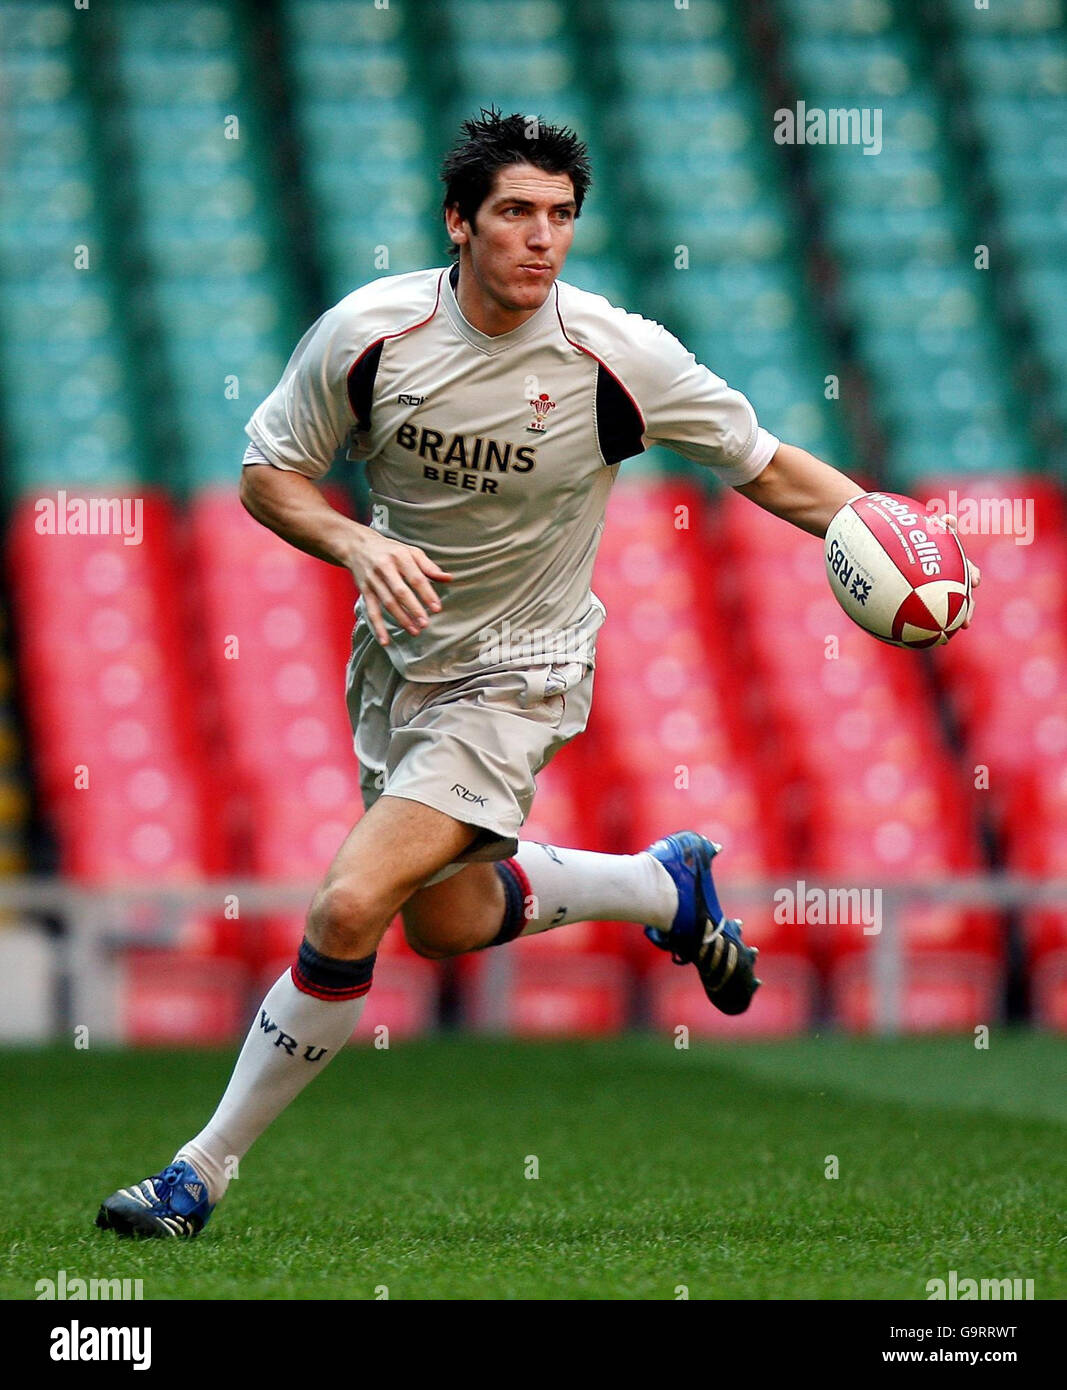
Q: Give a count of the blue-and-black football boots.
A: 2